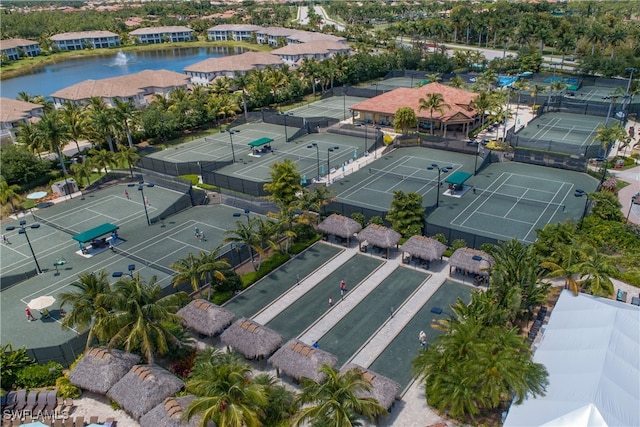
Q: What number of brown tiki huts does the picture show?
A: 11